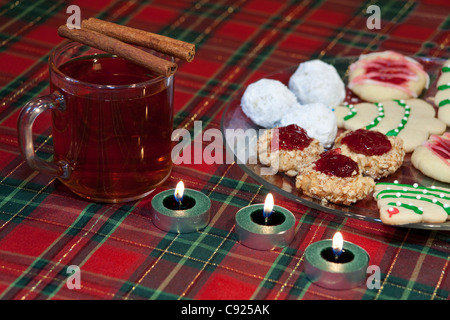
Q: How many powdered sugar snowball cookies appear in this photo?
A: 3